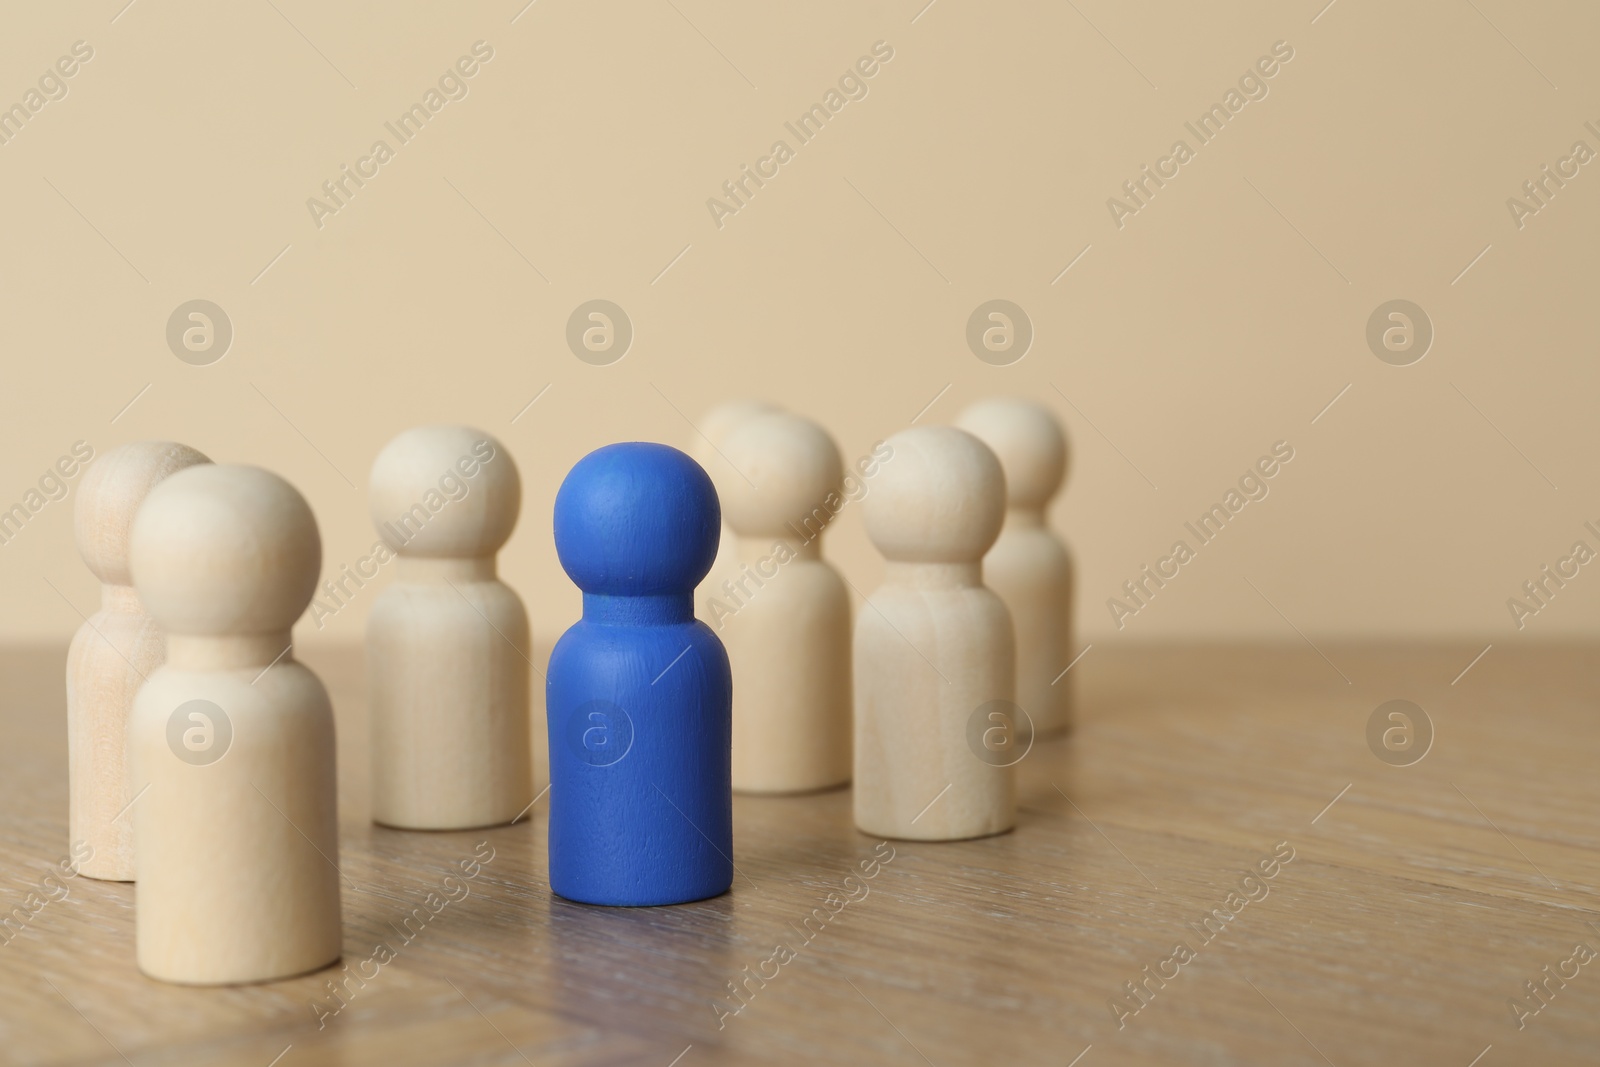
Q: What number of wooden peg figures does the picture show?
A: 8